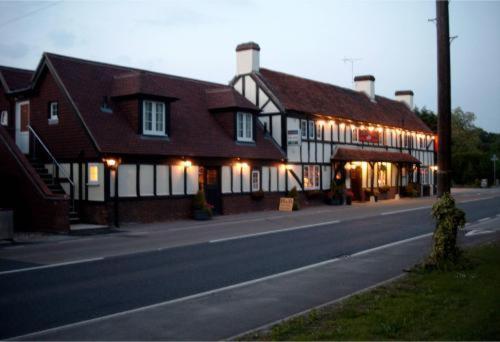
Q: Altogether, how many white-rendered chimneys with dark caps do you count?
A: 3